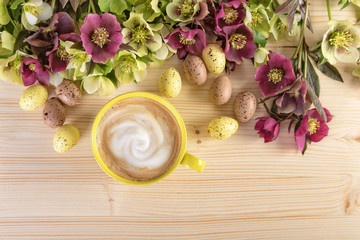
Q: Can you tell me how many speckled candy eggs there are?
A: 10